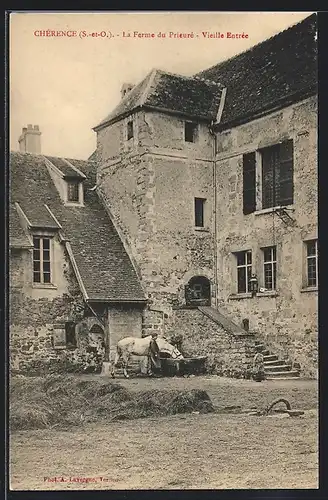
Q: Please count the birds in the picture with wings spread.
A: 0